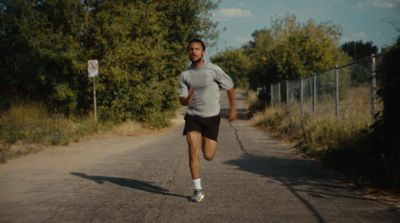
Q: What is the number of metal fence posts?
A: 7